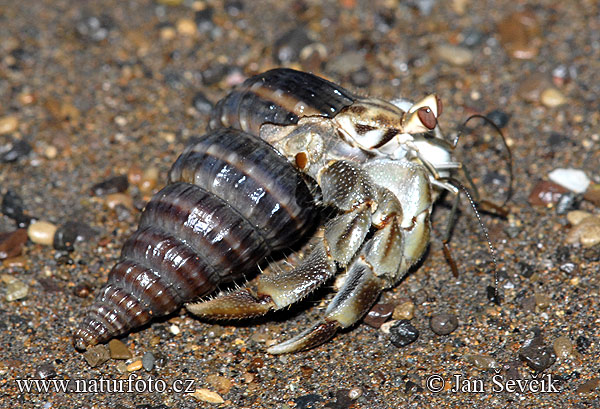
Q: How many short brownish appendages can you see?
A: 2